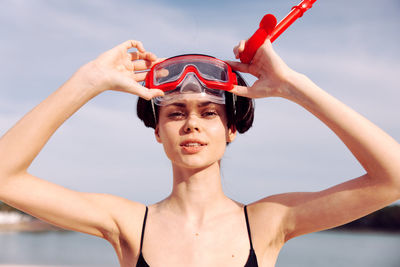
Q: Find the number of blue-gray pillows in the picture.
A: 0